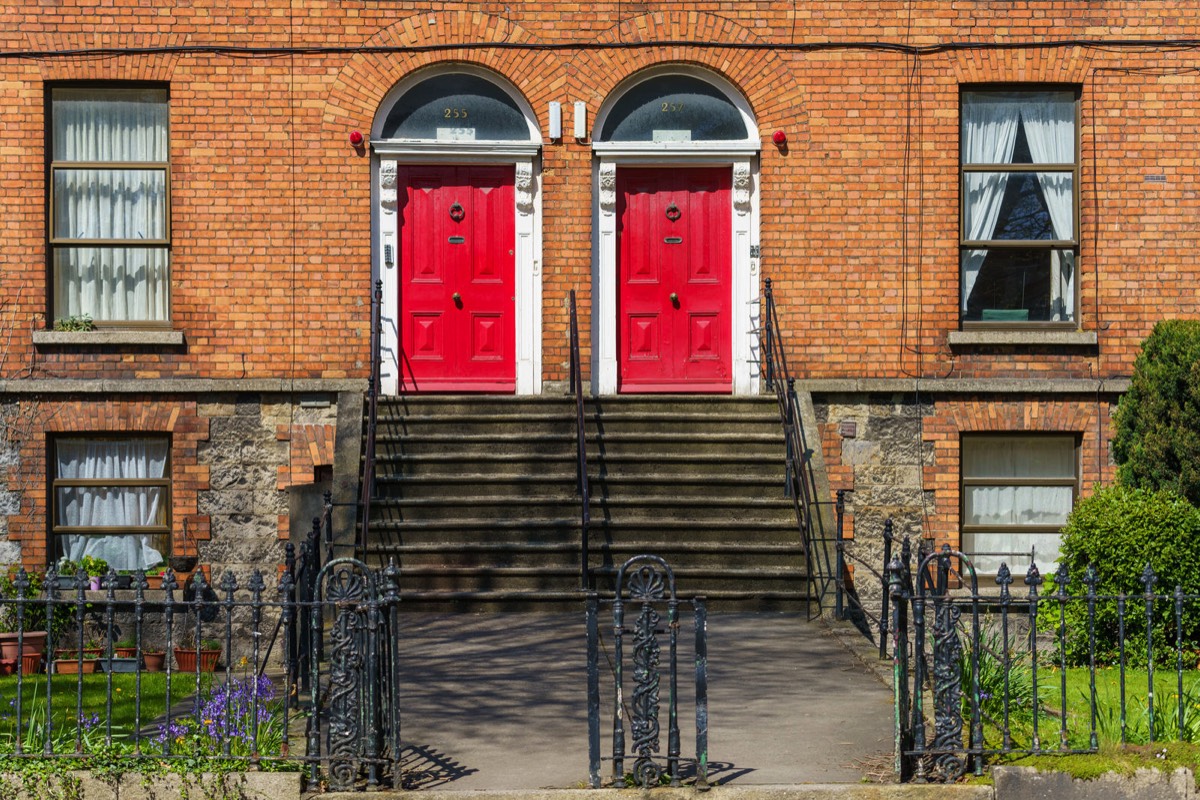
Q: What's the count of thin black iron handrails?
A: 3